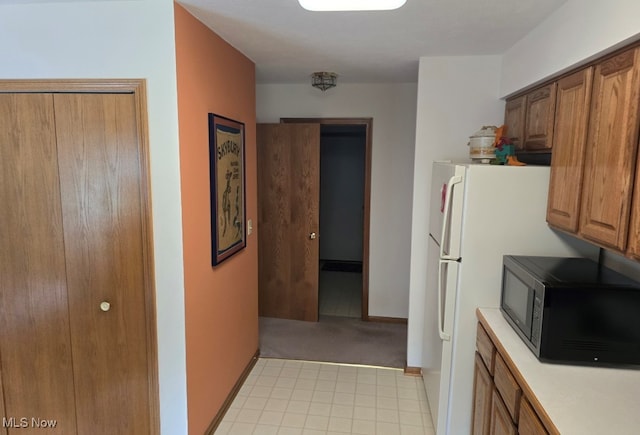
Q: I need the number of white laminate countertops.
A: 1